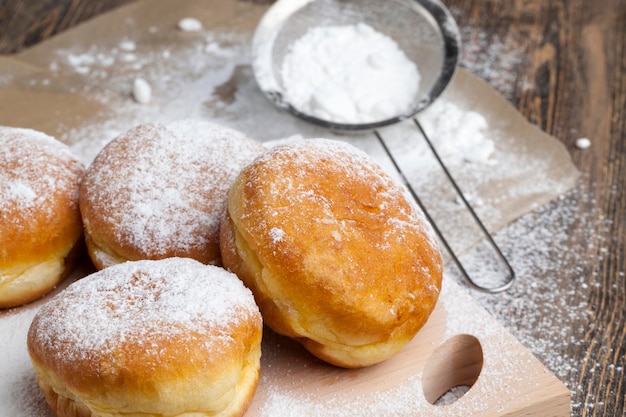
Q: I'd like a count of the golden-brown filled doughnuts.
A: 4